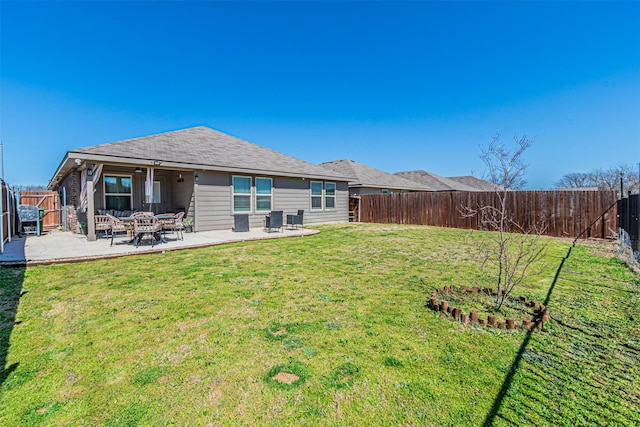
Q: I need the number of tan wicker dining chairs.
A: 6